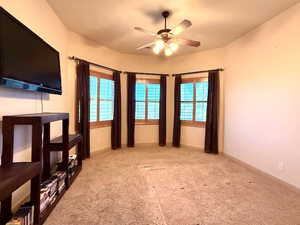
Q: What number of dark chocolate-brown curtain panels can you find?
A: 6